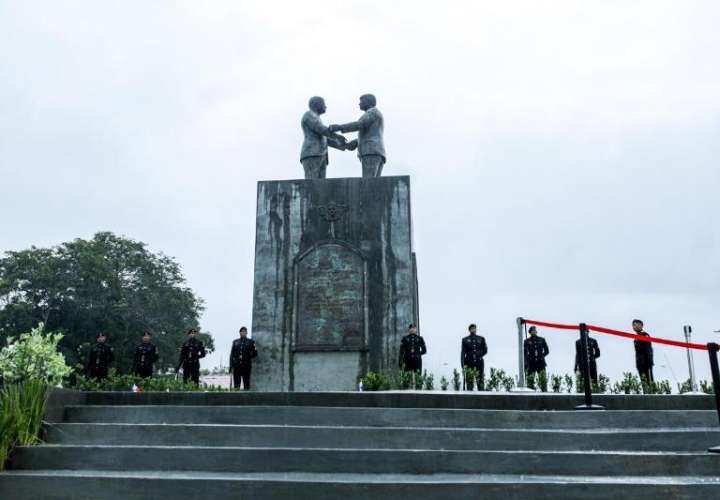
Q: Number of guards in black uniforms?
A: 9